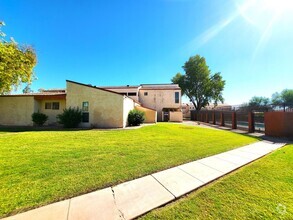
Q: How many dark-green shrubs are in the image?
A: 3